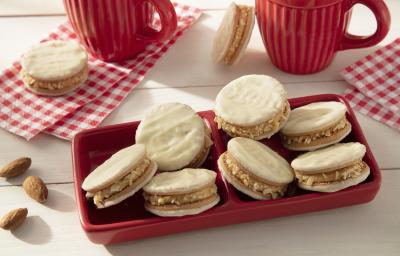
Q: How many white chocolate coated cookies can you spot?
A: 9